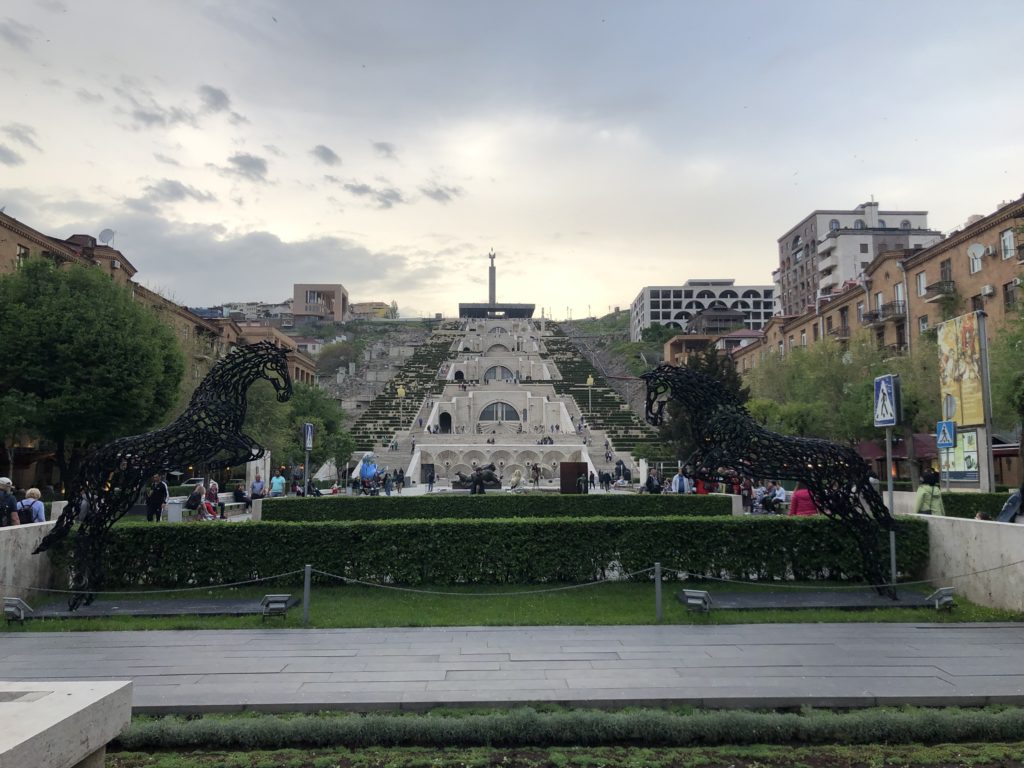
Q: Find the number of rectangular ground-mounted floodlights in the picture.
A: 4